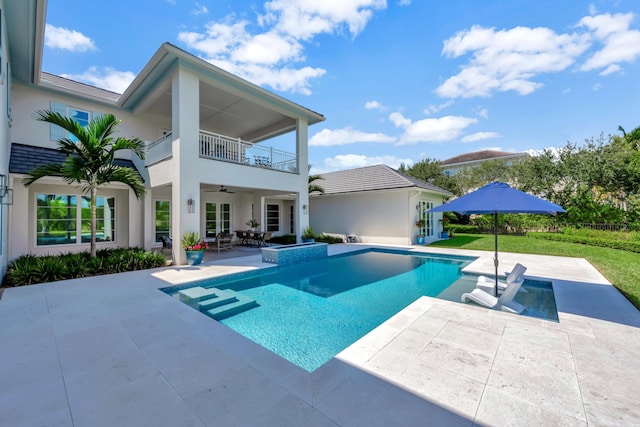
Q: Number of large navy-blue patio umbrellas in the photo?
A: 1